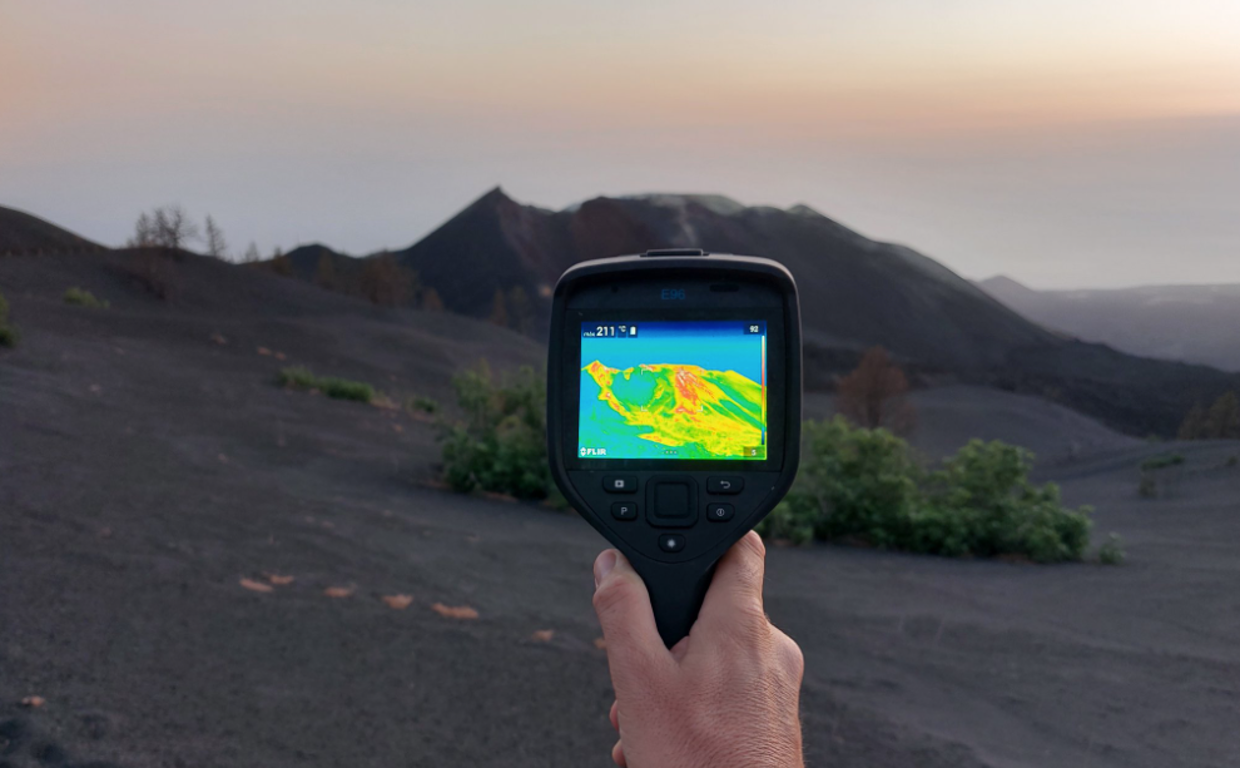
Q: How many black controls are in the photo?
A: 6